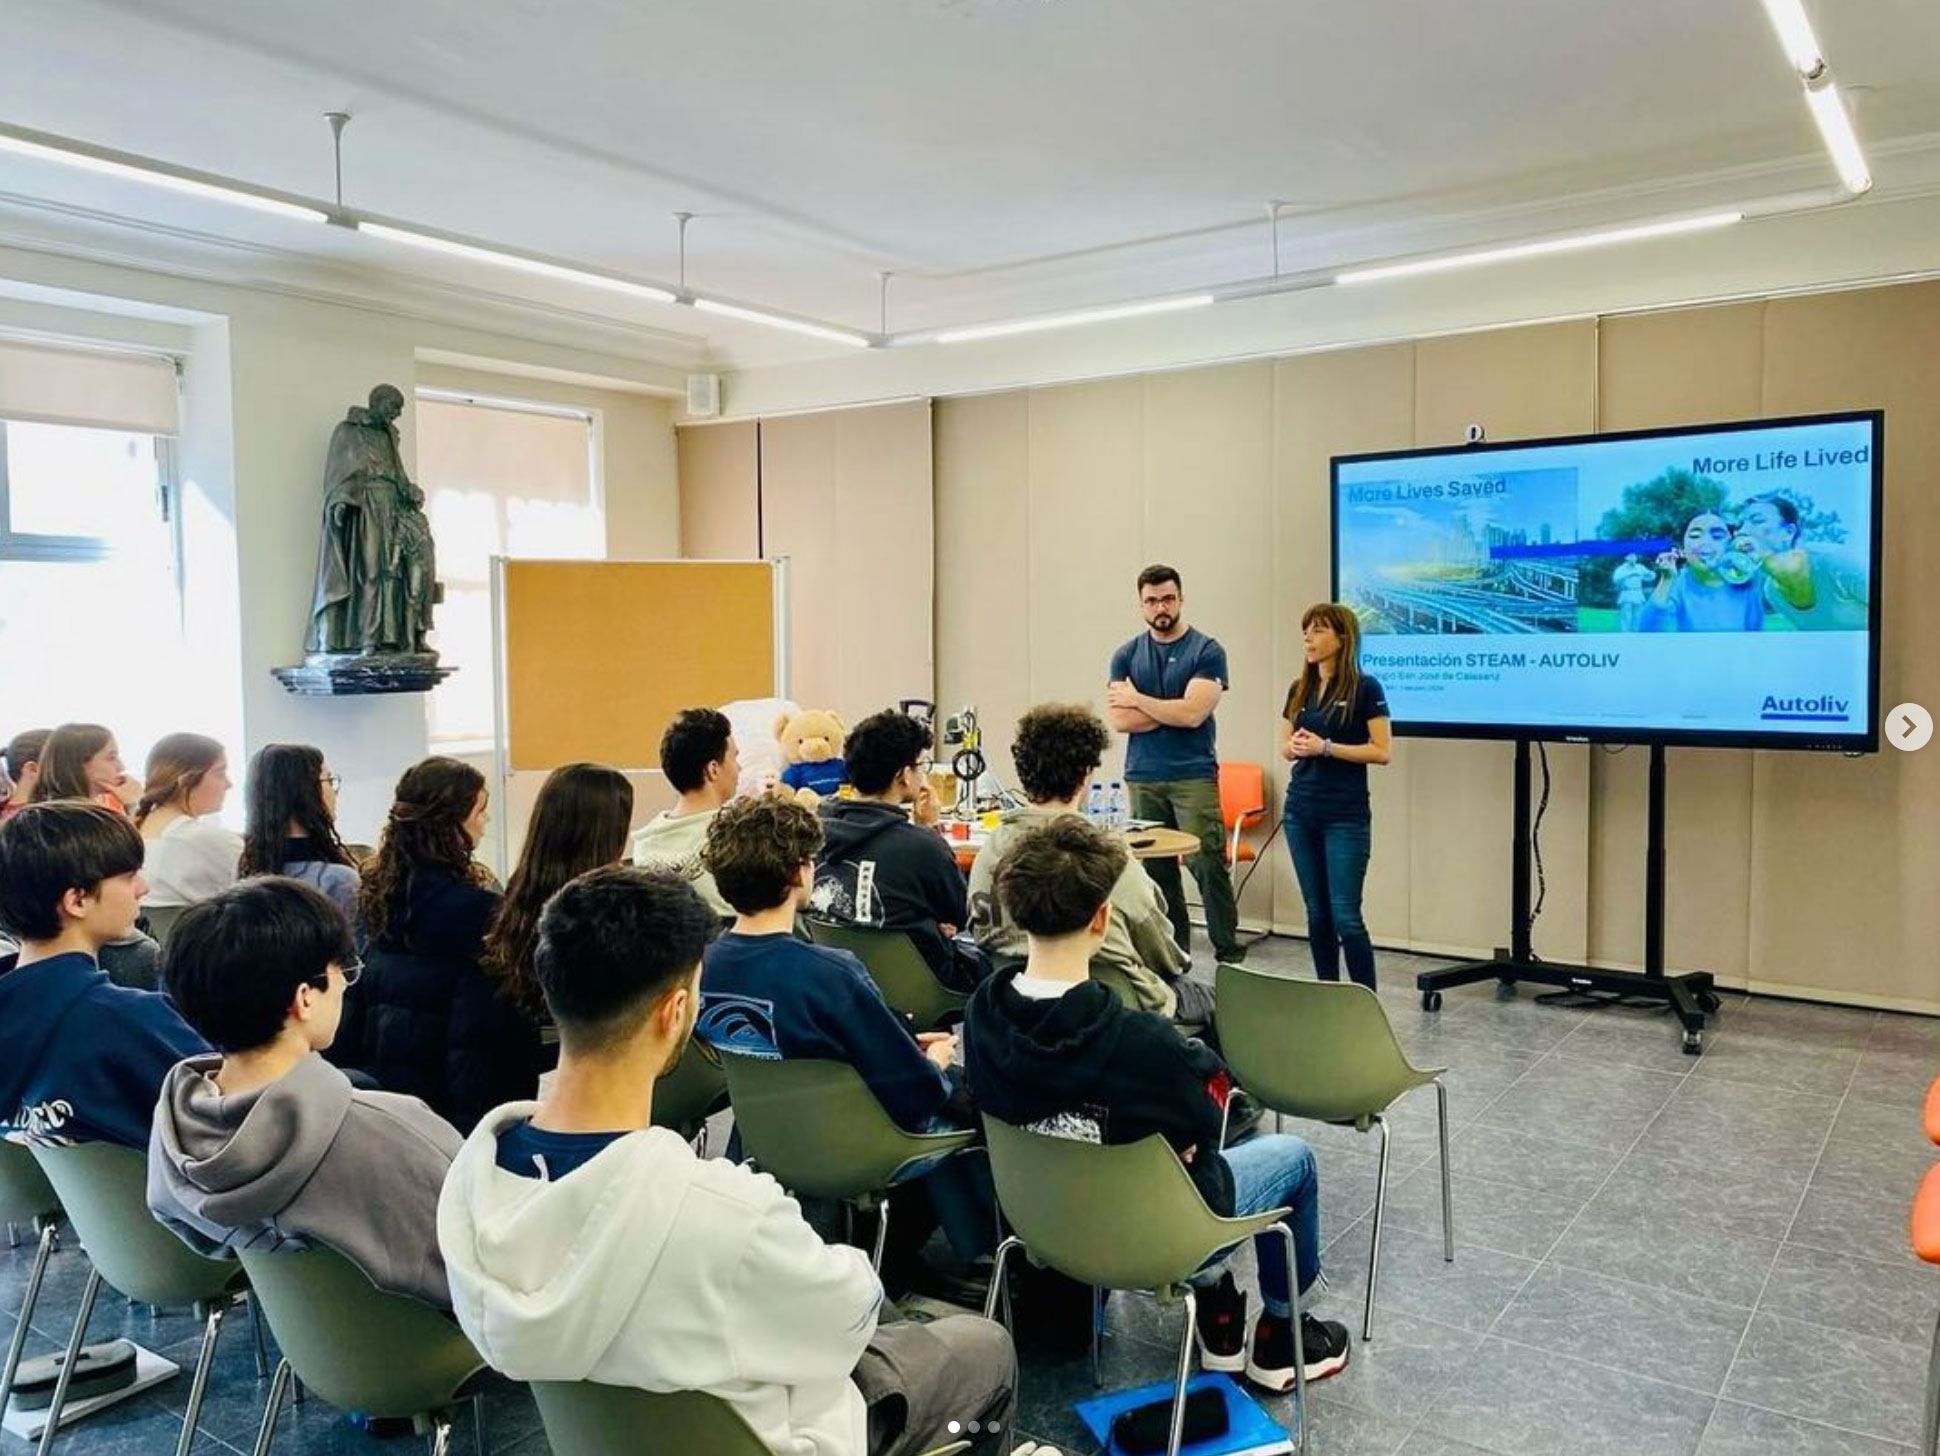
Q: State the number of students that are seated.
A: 14